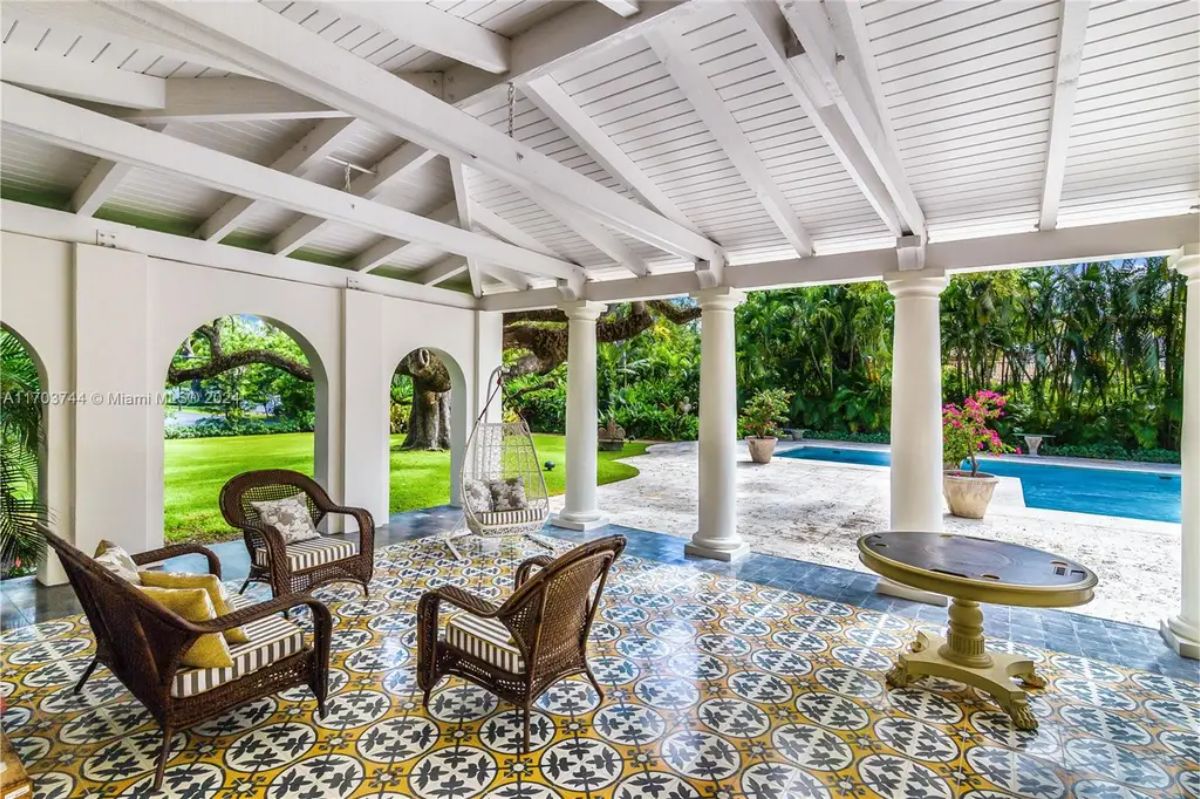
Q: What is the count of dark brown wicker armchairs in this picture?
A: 3